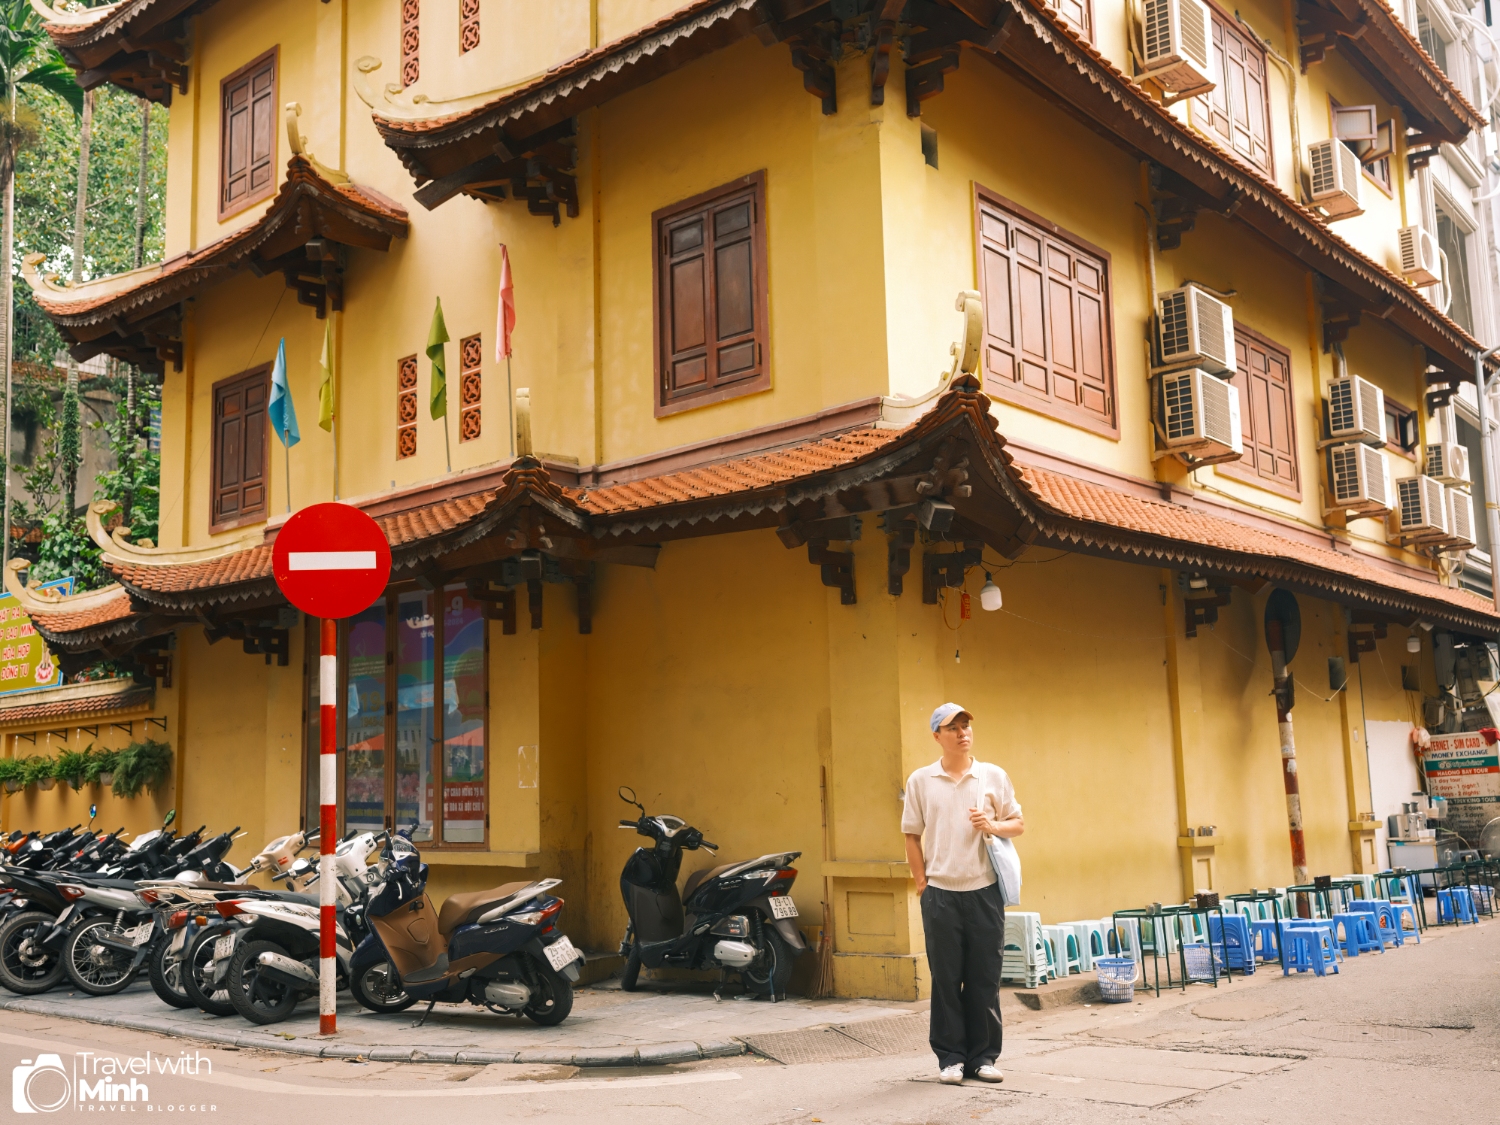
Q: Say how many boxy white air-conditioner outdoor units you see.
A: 10